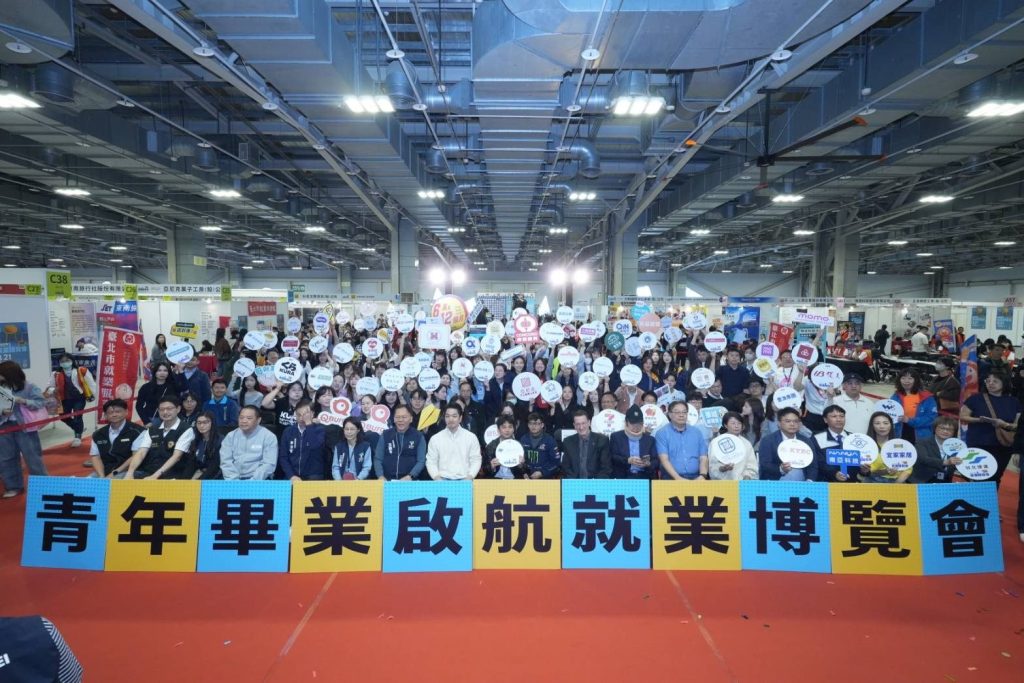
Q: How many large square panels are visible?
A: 11